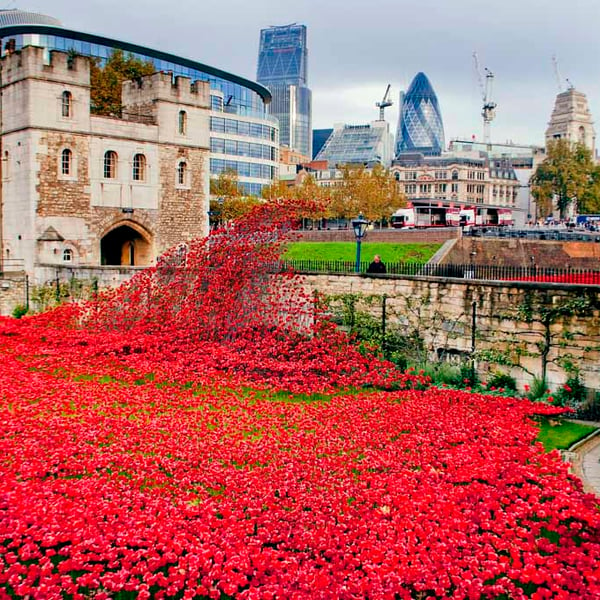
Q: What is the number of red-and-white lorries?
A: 2